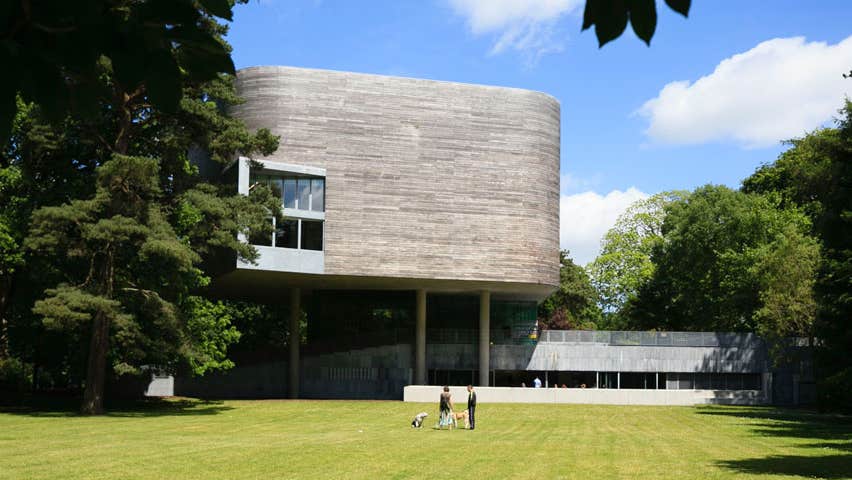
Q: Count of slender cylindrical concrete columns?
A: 3